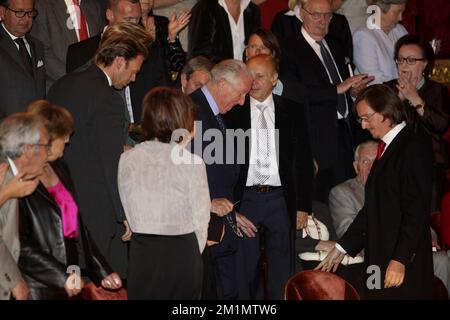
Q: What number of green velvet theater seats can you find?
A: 0